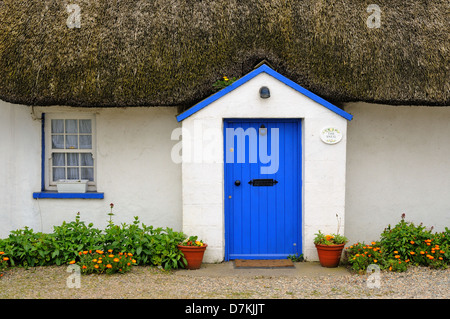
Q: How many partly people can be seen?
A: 0